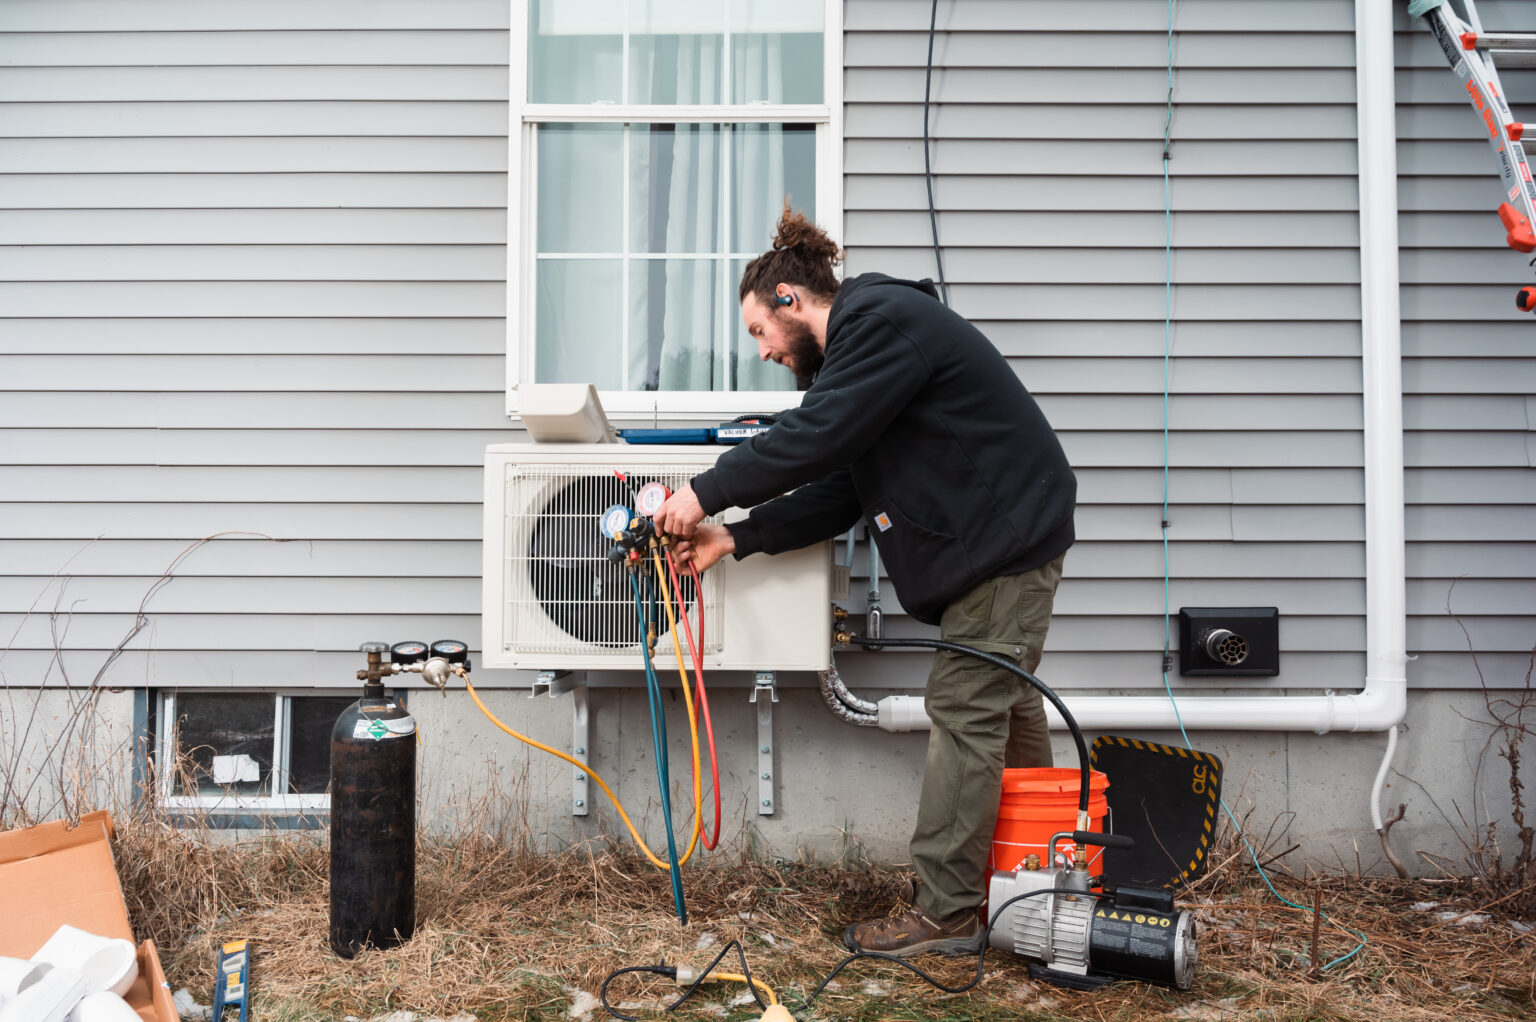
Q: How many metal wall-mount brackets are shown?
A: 2